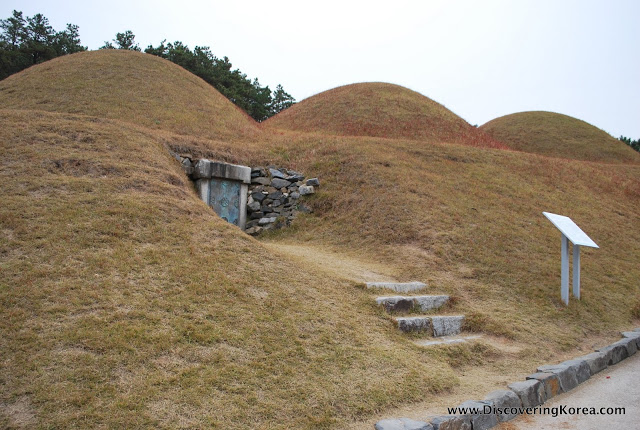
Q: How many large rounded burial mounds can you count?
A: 3